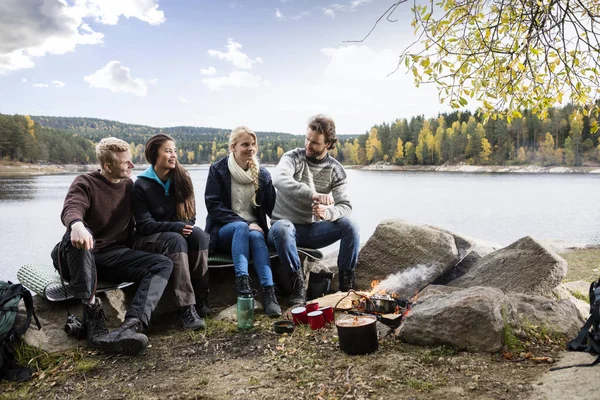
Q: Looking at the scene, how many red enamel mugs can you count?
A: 4